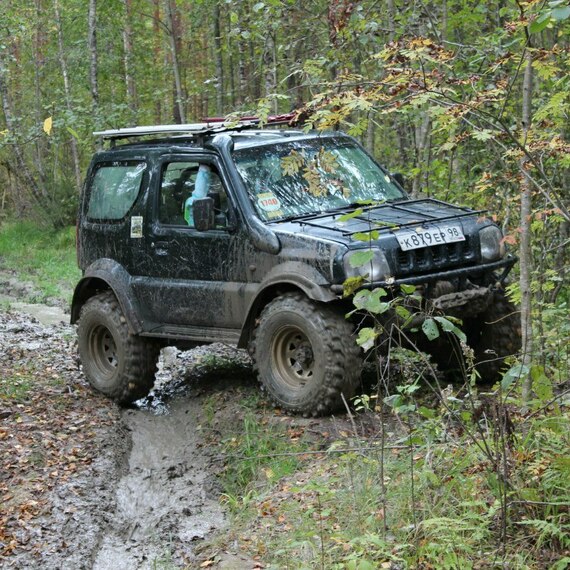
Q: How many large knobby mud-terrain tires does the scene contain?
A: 3